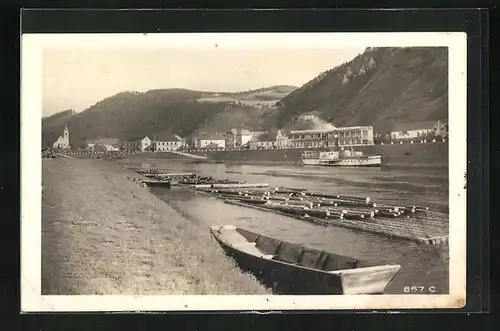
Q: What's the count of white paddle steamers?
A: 1